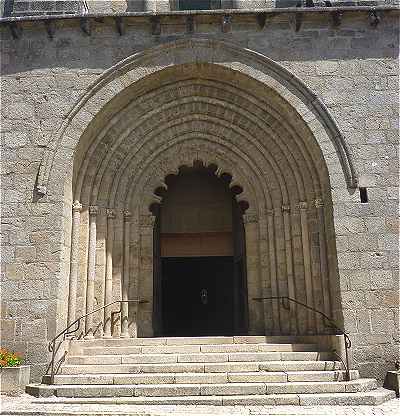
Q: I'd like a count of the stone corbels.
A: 11